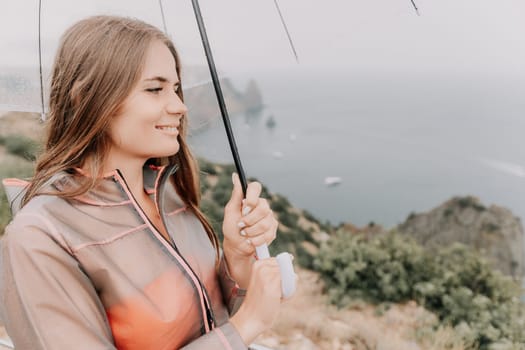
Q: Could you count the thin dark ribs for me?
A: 4